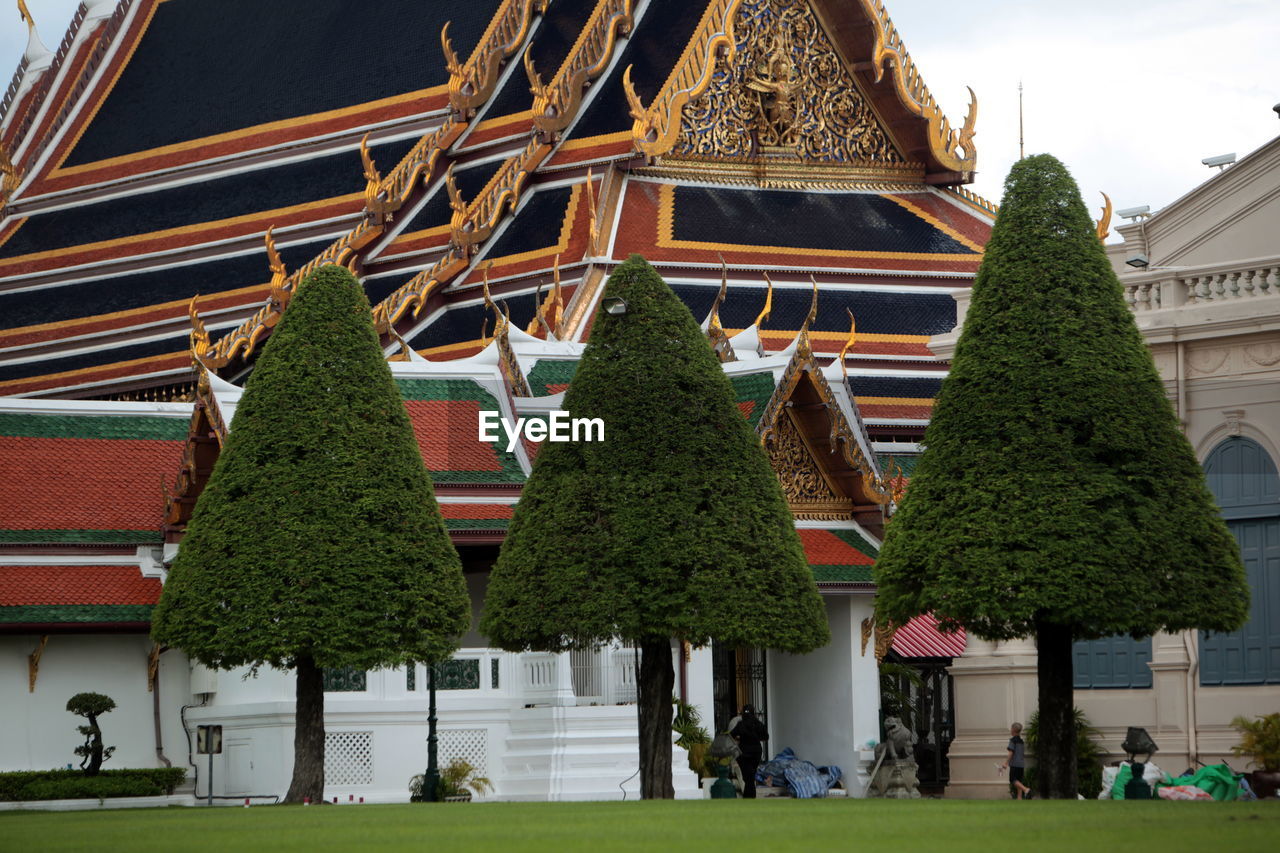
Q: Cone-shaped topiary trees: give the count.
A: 3